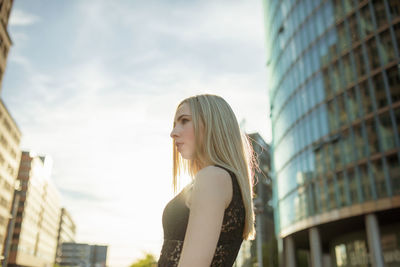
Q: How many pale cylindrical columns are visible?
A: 3